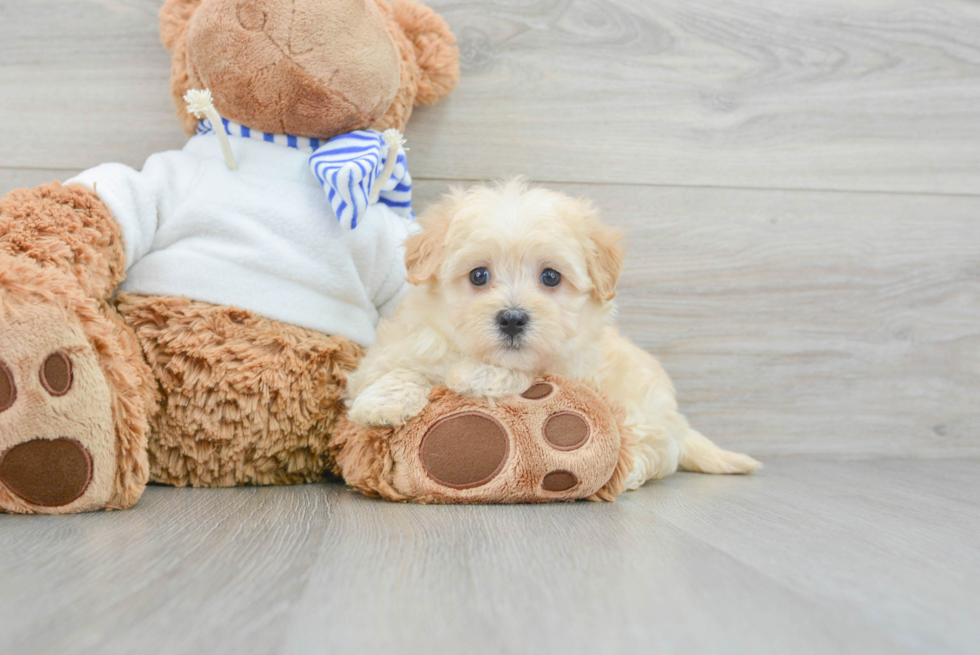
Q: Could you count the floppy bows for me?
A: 1